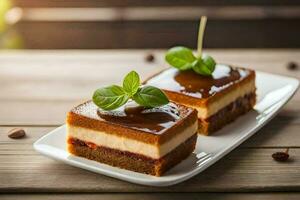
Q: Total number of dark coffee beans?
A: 4